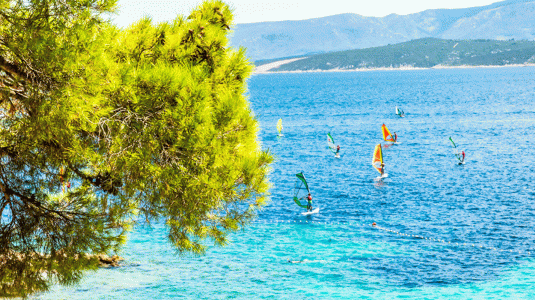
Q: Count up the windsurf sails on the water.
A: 7